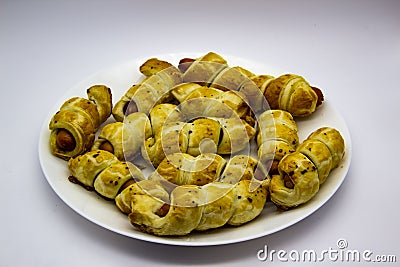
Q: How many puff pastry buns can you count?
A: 11